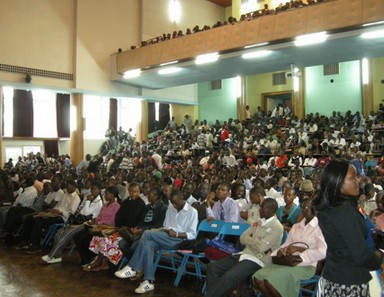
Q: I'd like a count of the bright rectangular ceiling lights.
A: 6